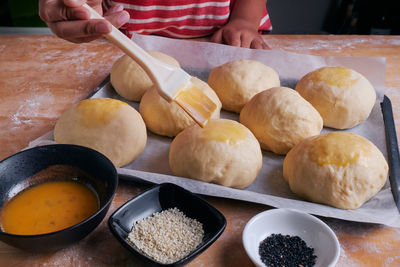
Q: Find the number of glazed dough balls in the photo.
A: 4